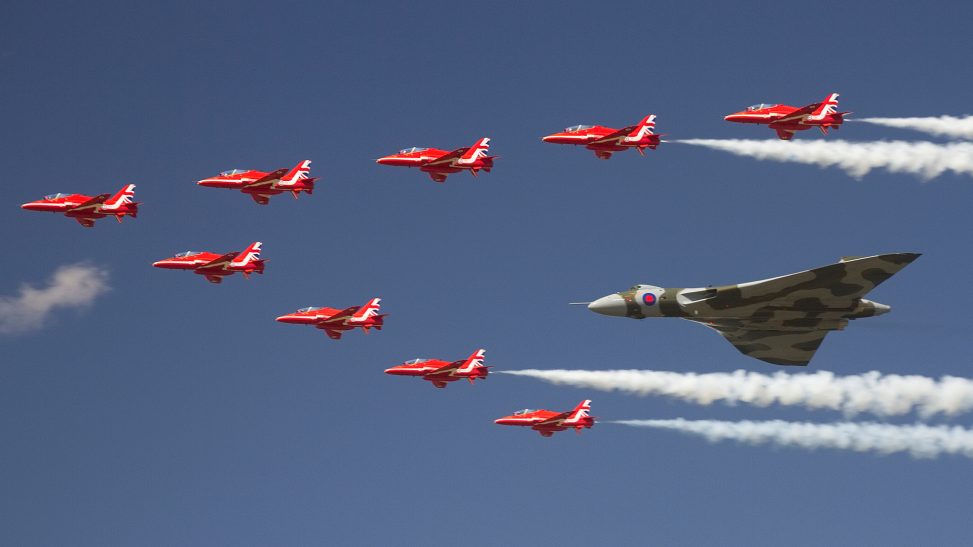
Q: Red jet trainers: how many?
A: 9